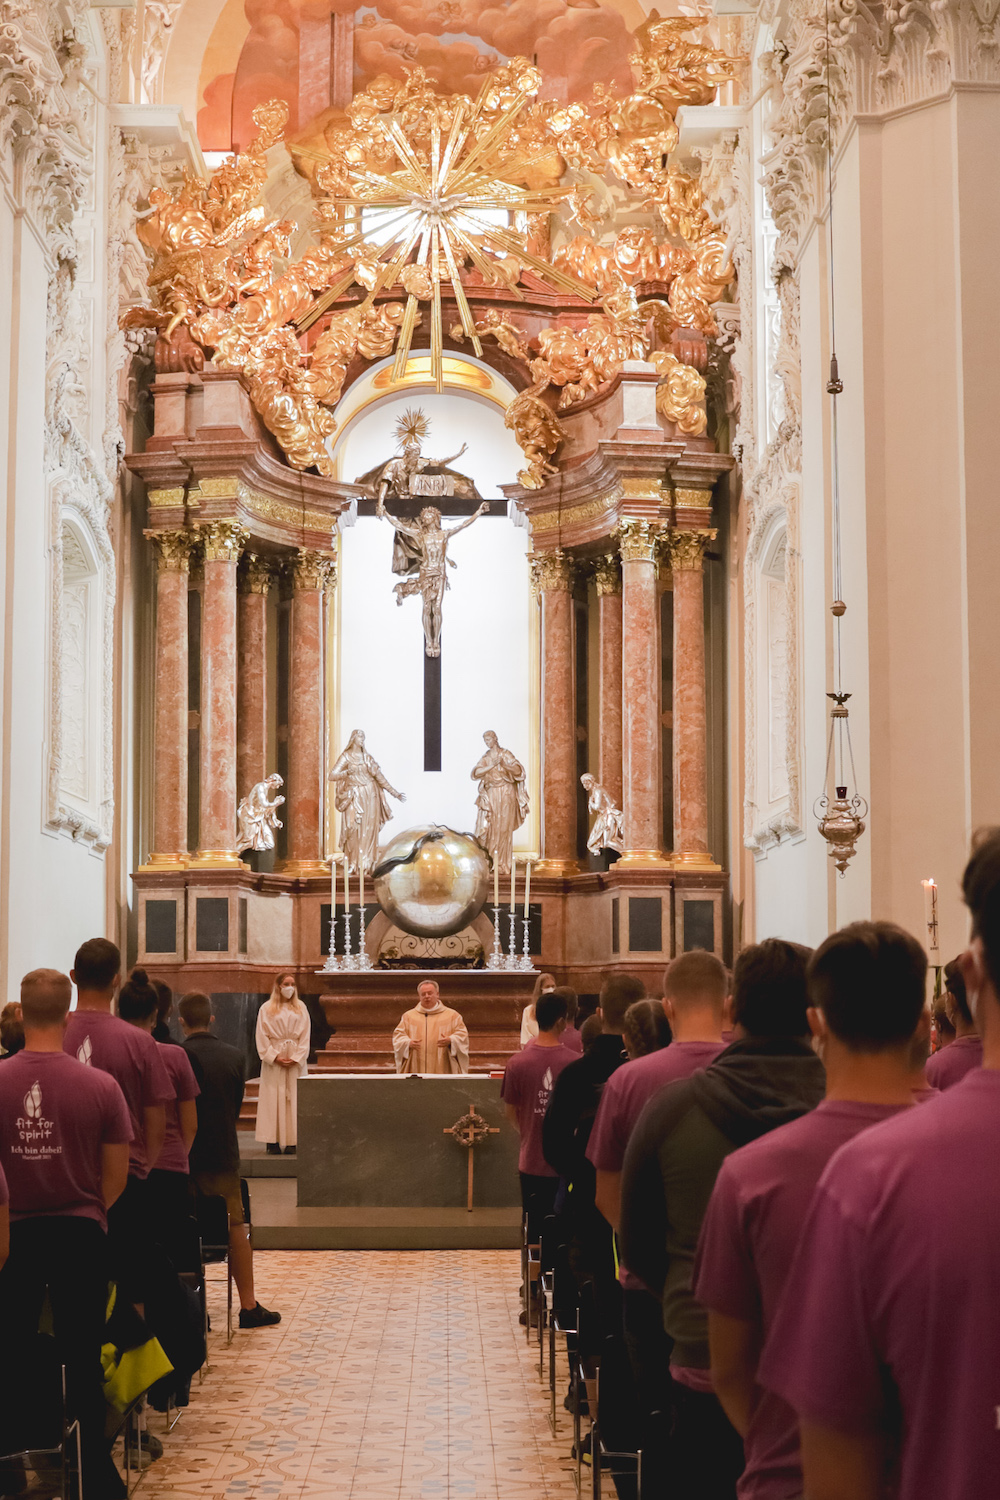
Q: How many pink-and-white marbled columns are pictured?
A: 8